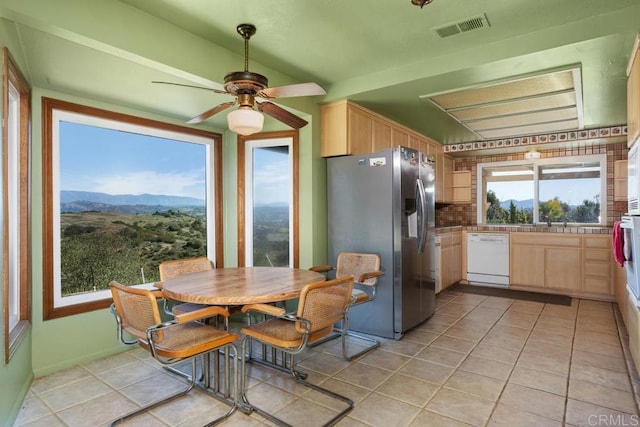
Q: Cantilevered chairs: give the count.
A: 4